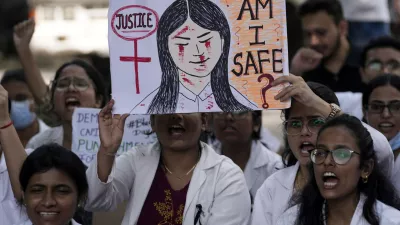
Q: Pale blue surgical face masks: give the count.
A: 2